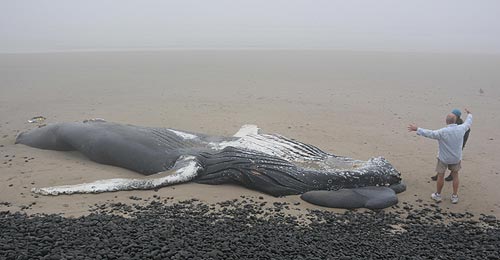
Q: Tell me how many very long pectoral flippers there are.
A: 1